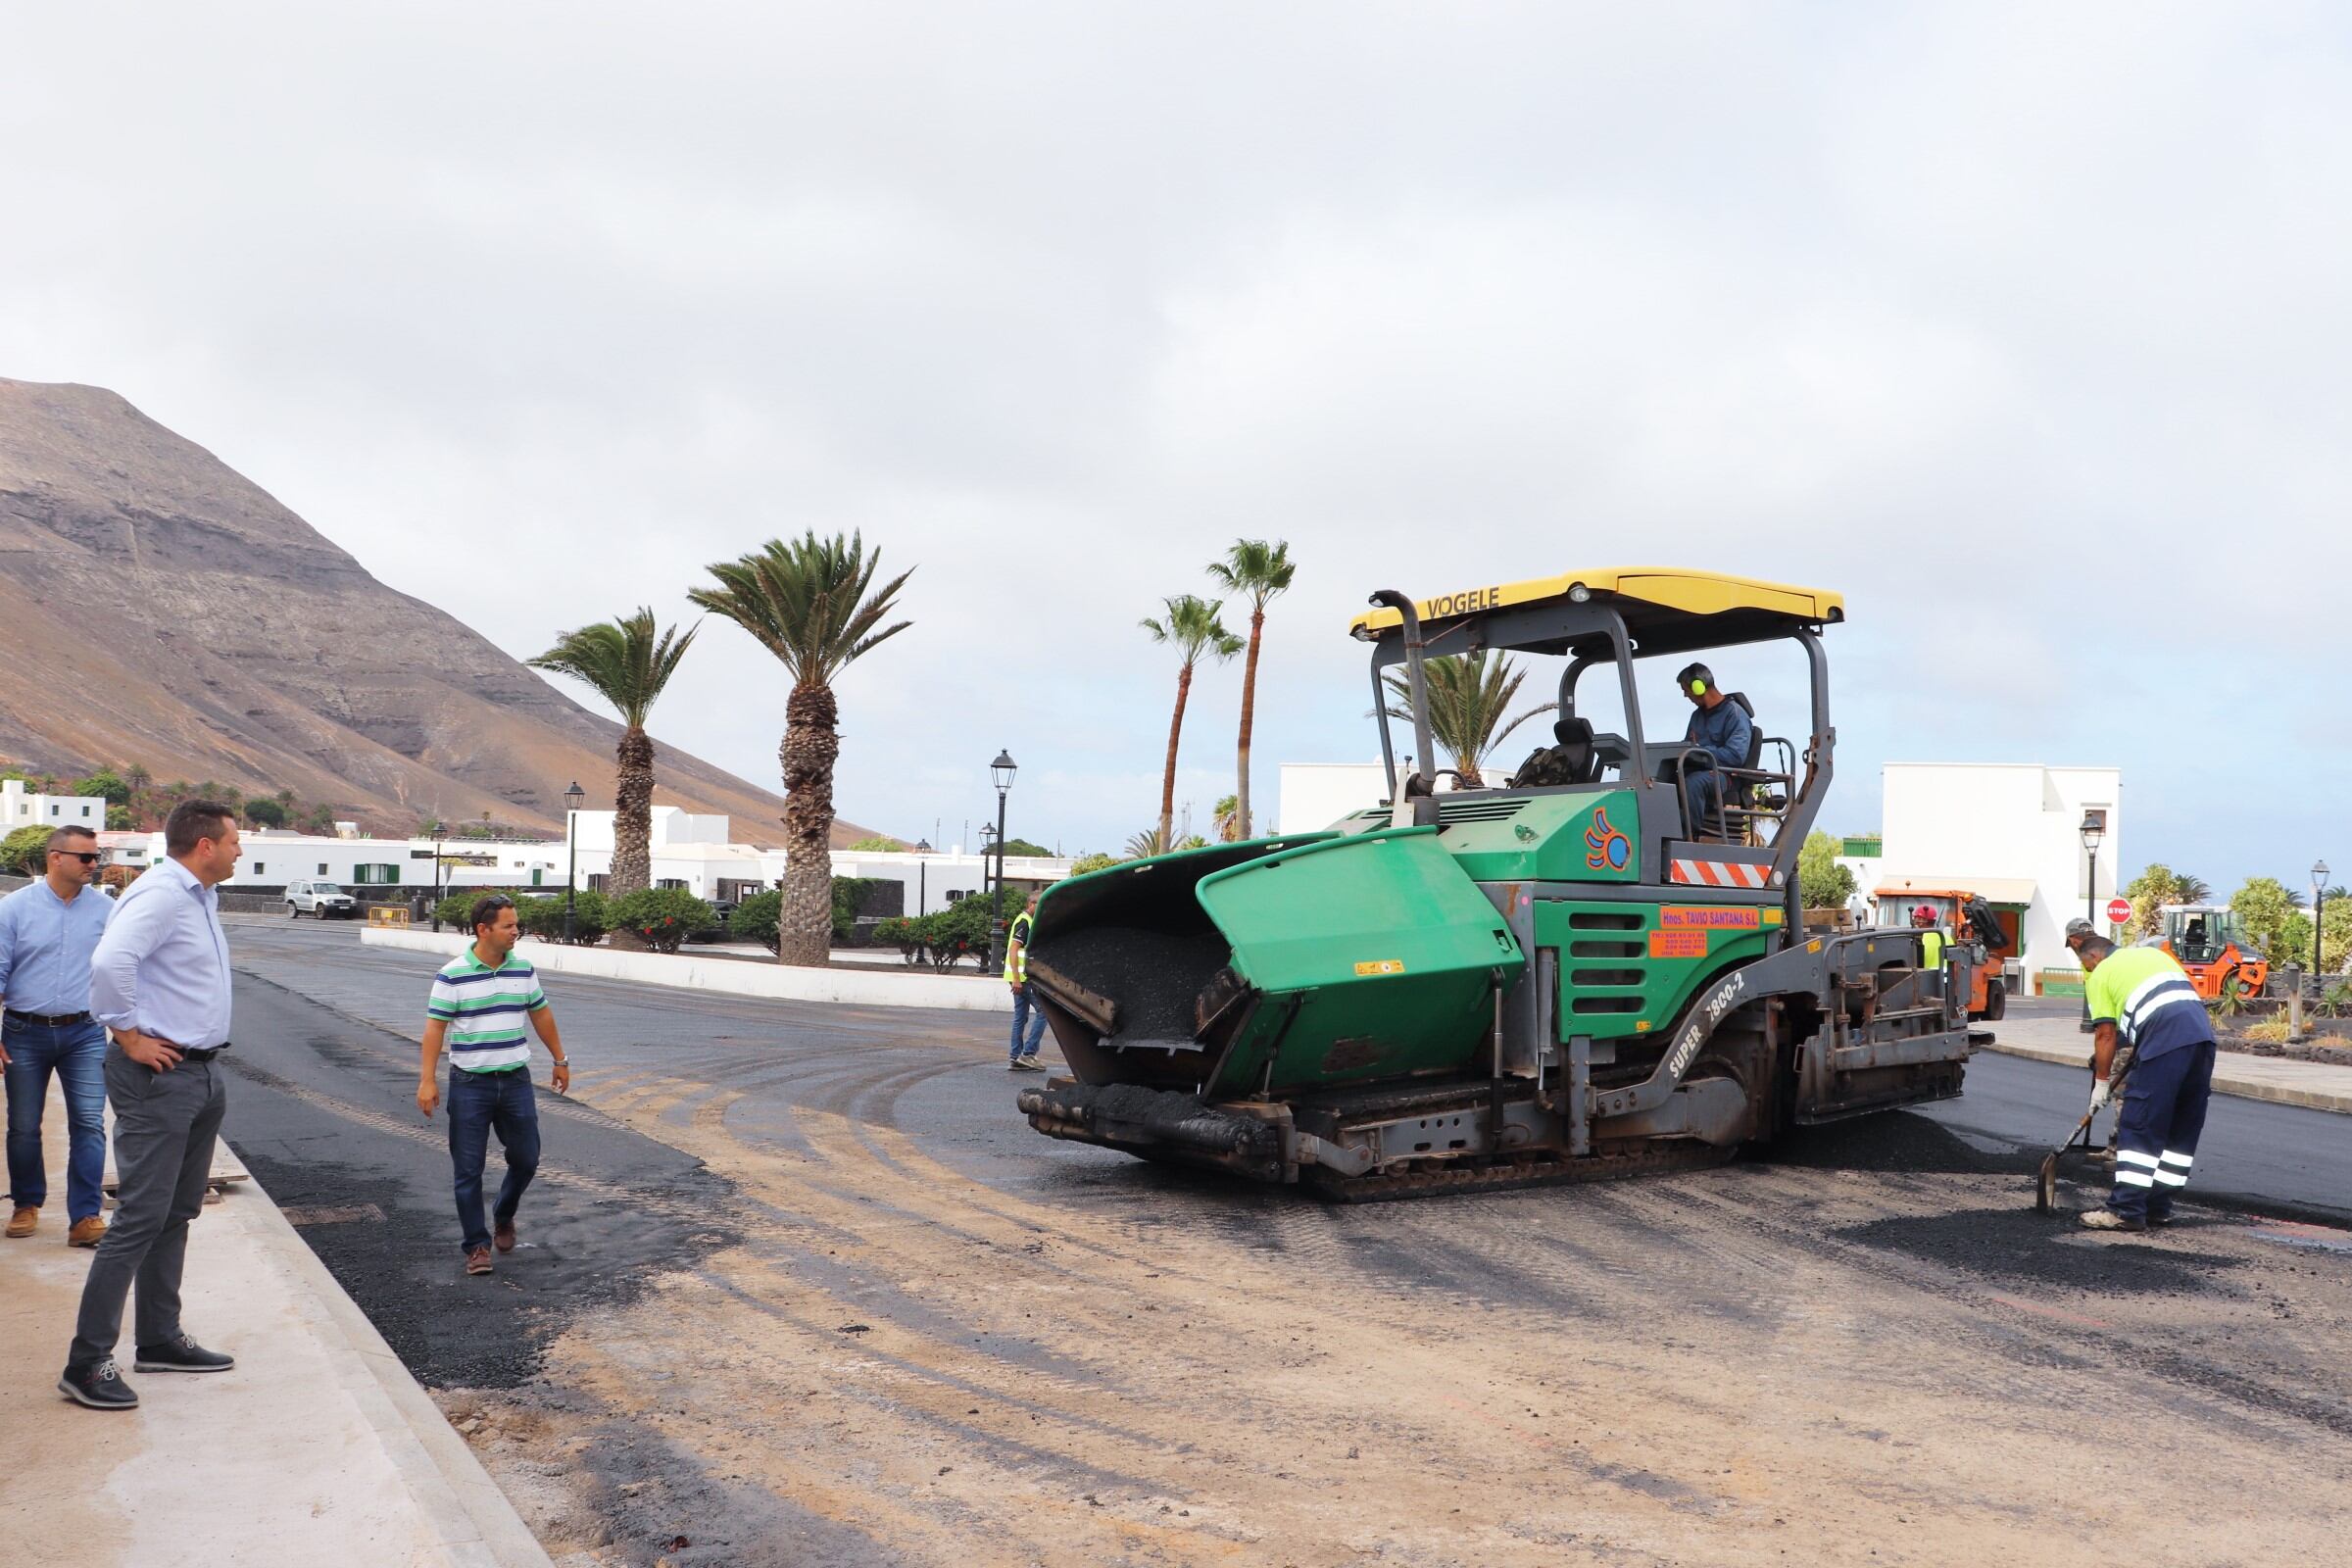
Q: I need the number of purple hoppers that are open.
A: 0